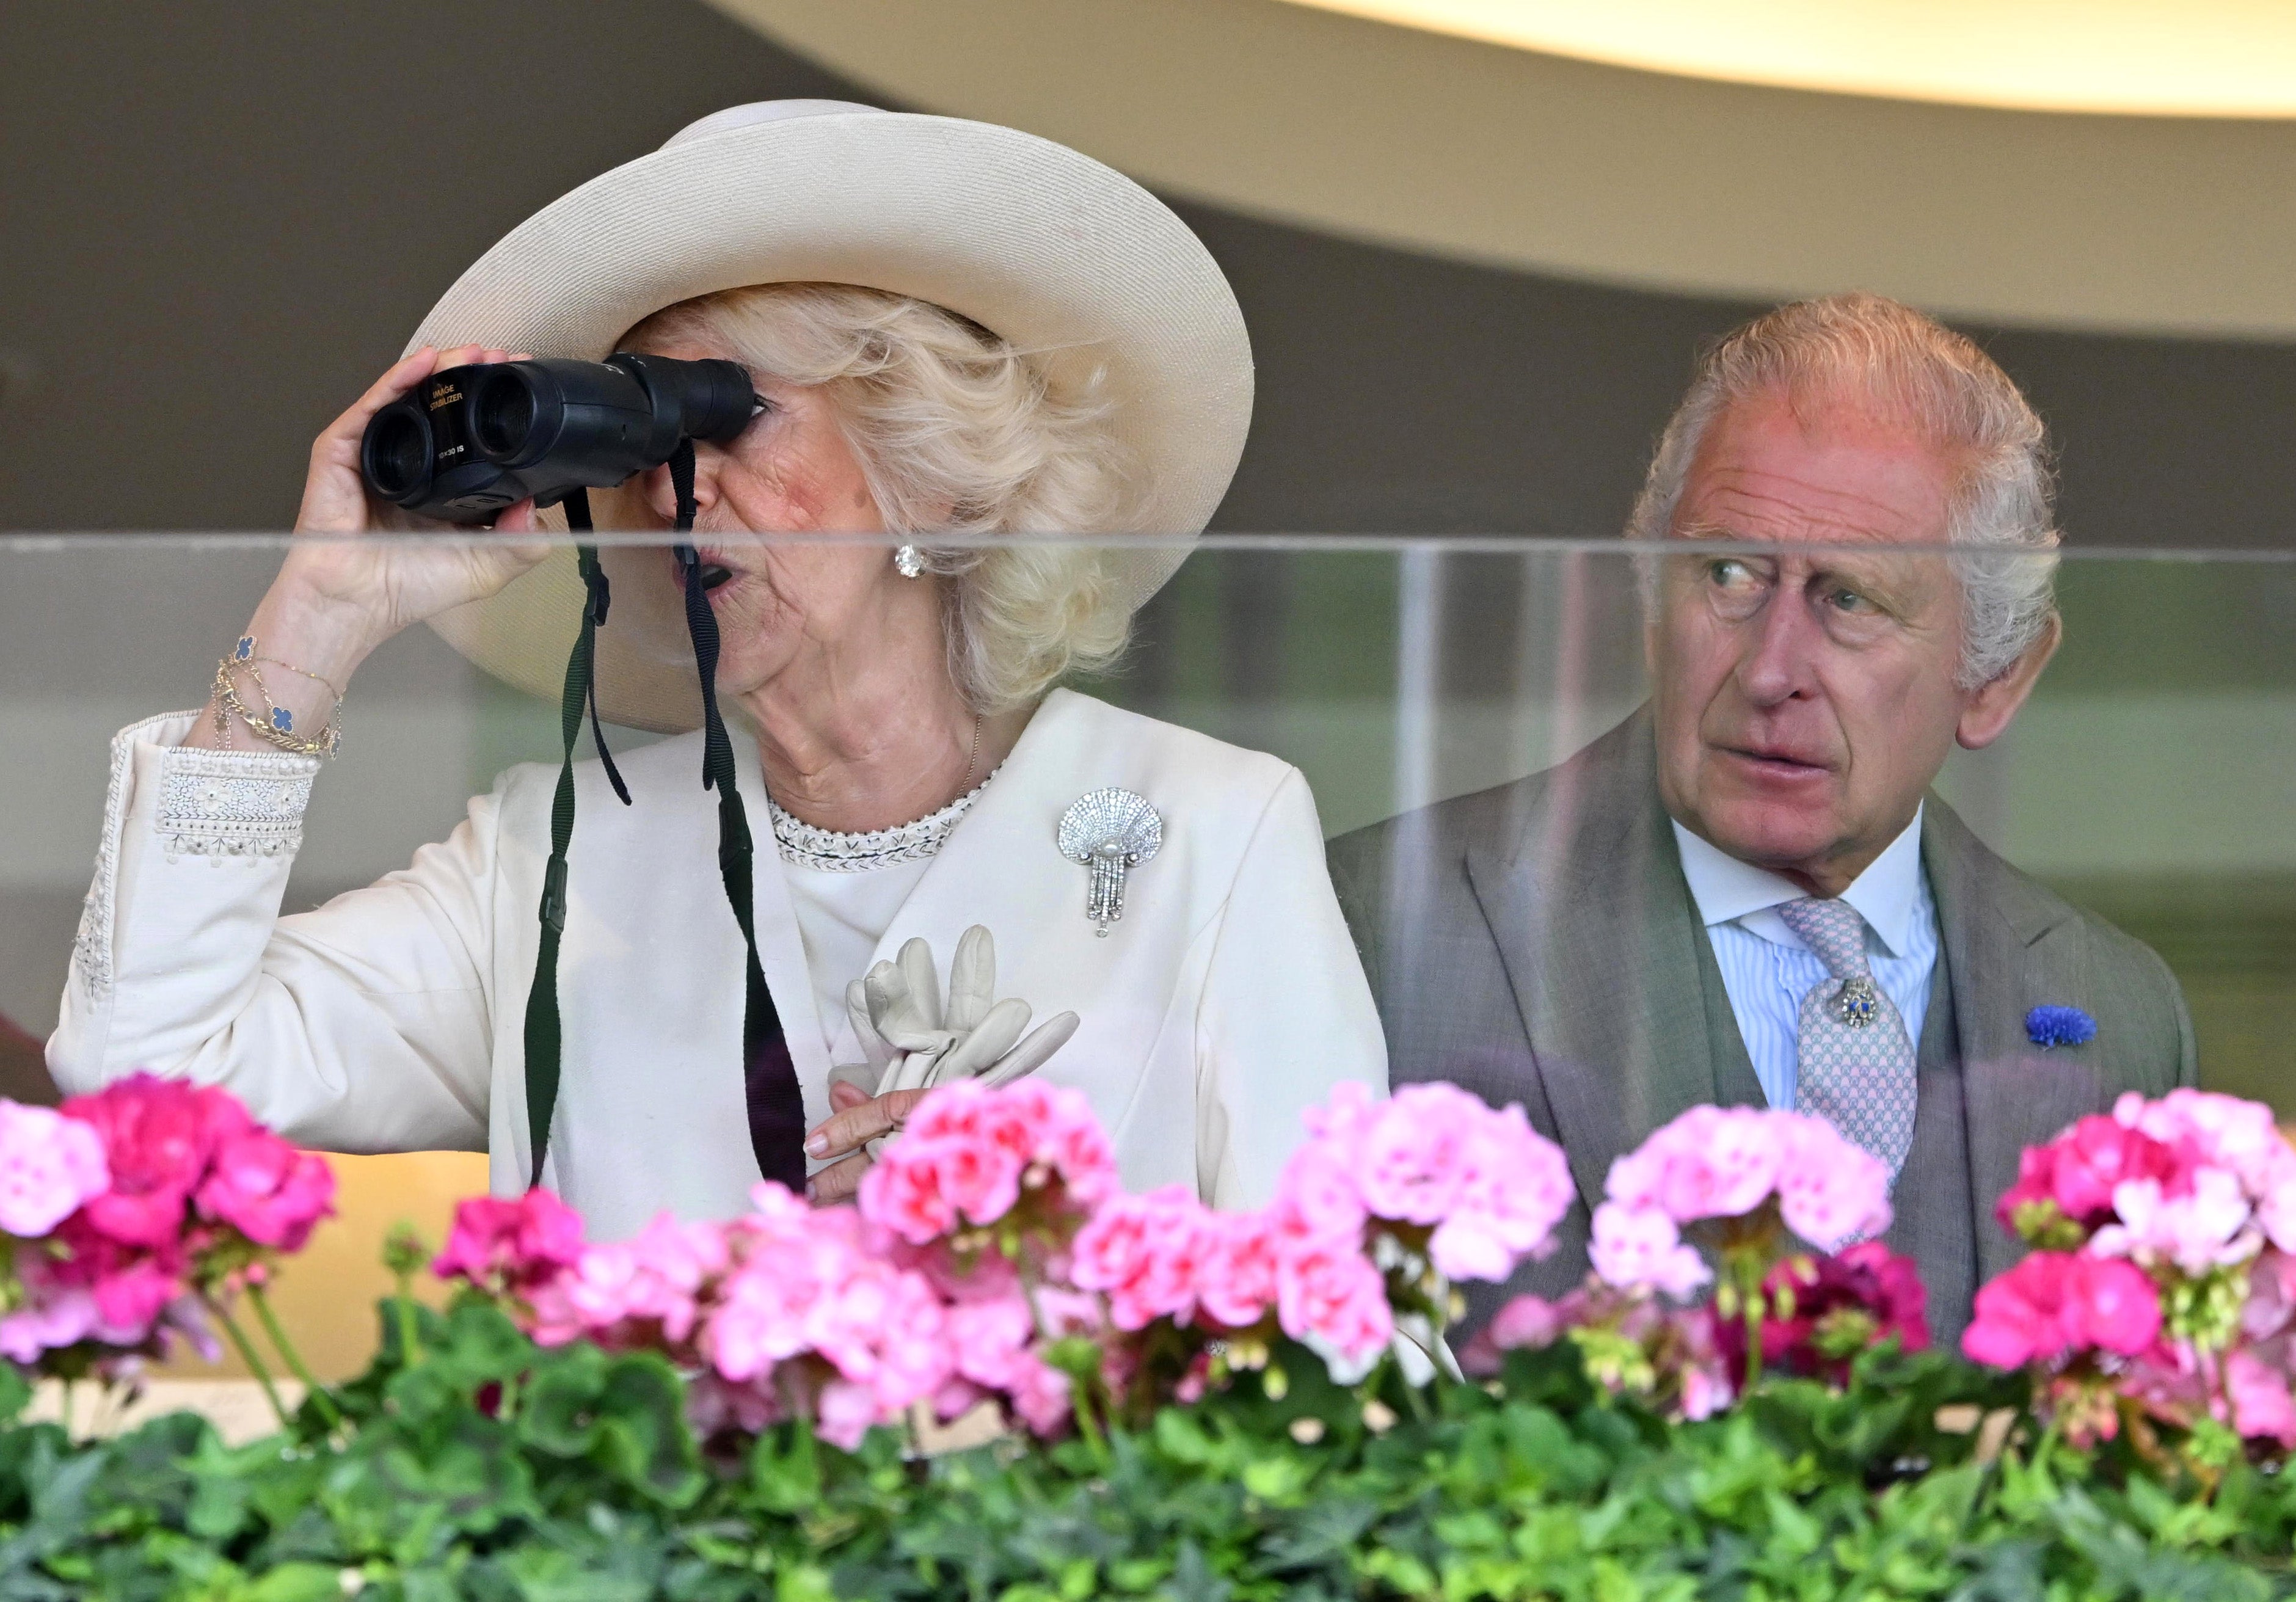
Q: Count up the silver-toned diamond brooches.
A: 1